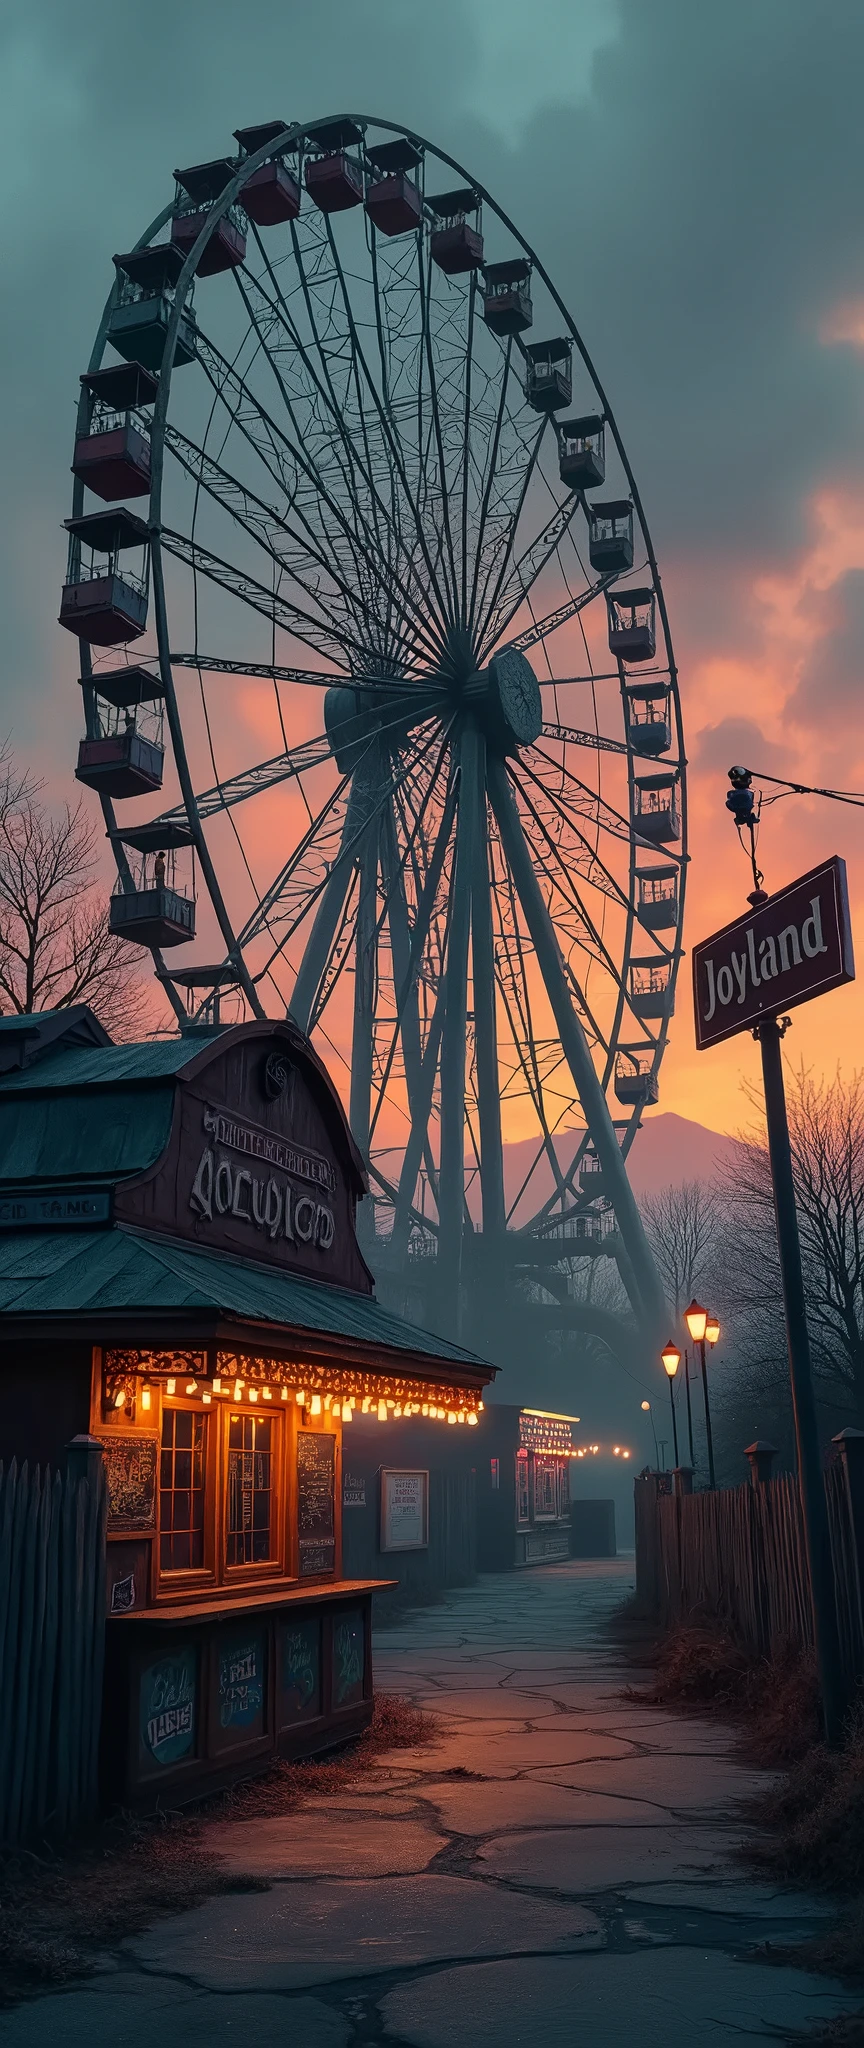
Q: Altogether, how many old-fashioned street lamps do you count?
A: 3